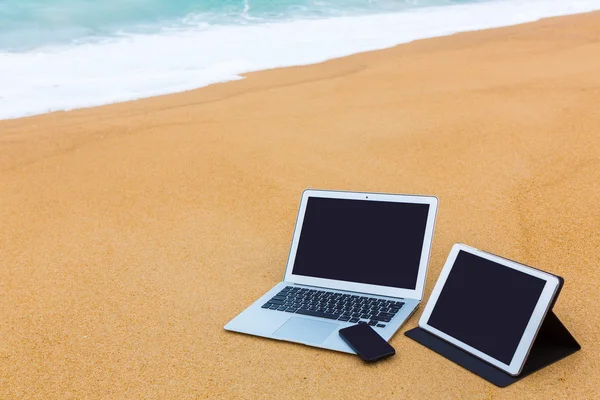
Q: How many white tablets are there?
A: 1